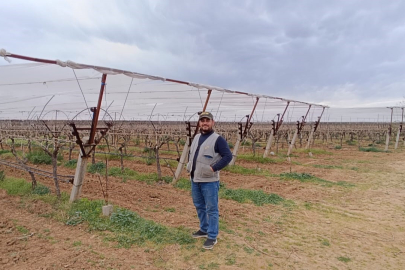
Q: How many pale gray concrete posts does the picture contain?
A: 8